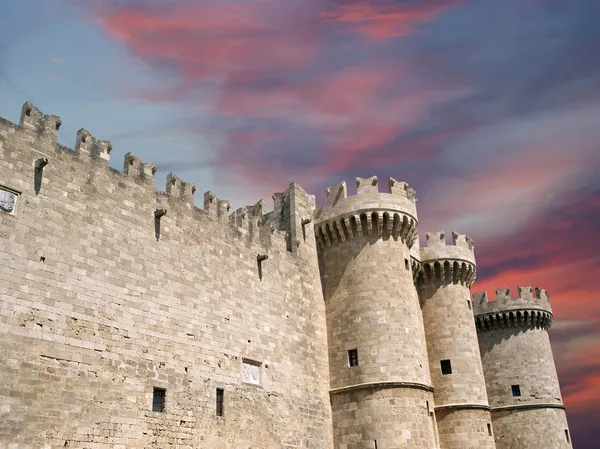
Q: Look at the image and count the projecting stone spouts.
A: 4